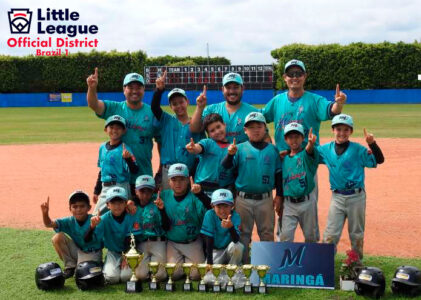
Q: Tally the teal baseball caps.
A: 13